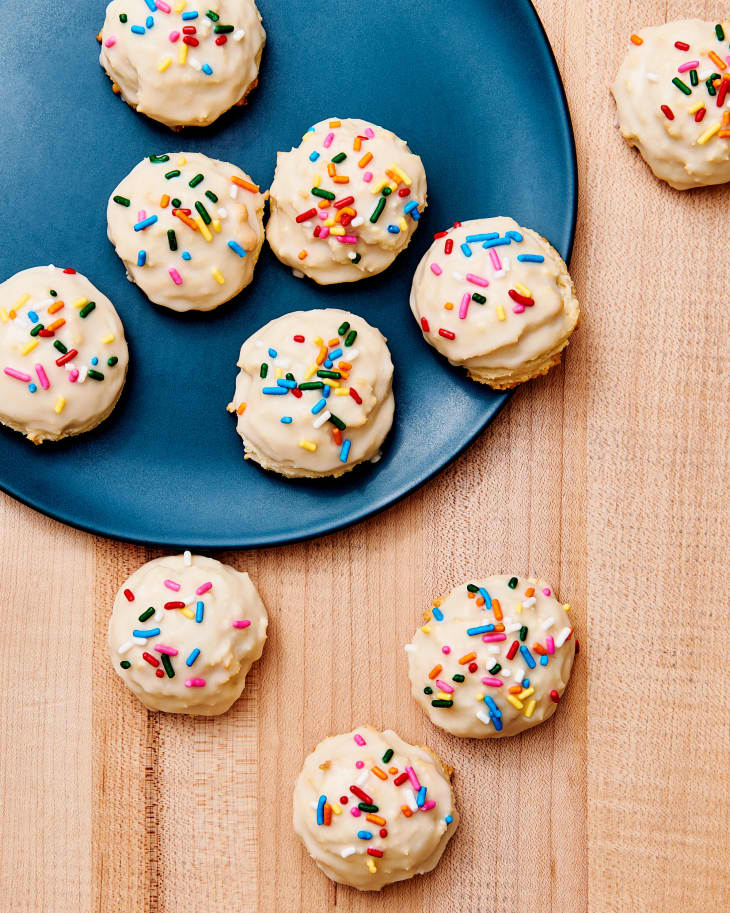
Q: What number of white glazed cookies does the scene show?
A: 10